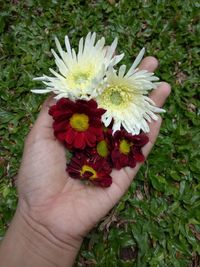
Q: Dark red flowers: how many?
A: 4